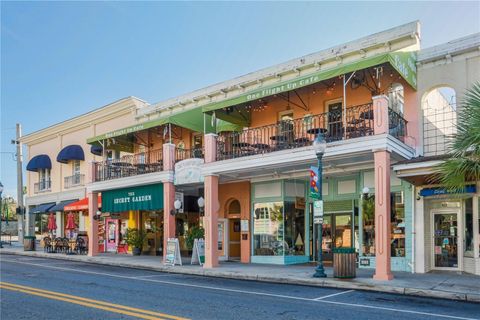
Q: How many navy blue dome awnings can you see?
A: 3